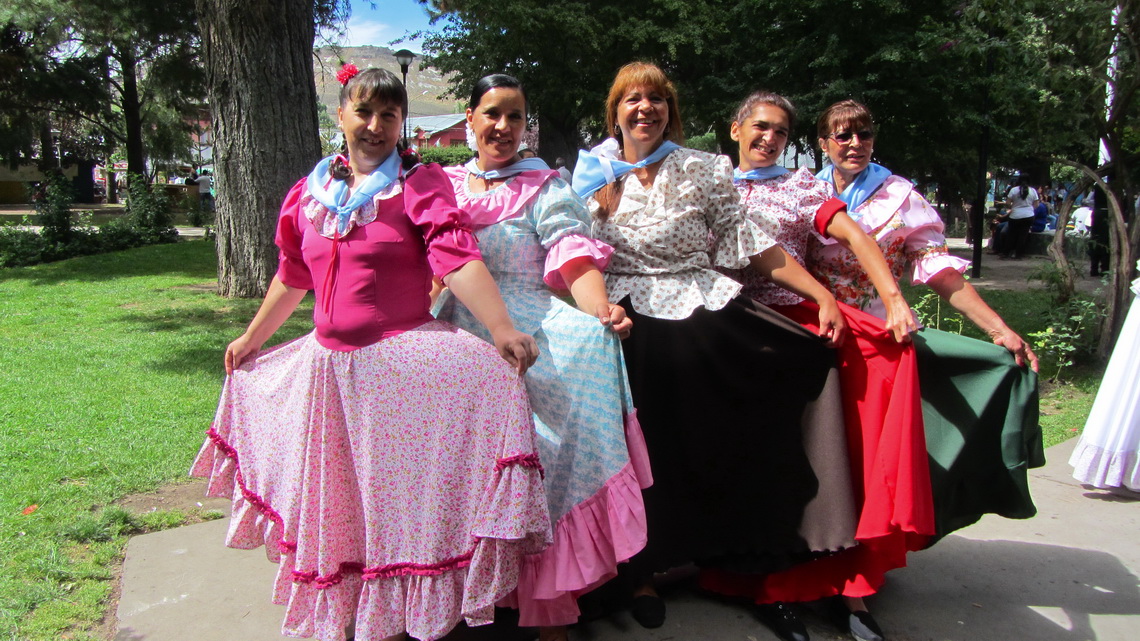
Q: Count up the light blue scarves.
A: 5